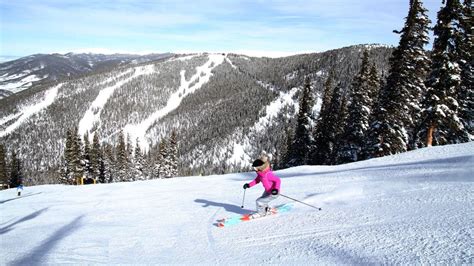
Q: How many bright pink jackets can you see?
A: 1